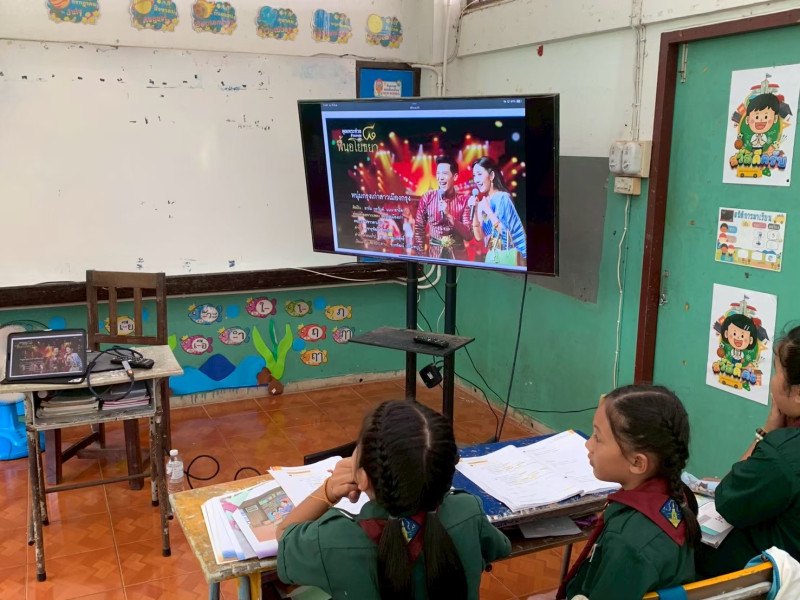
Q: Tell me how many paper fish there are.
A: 10